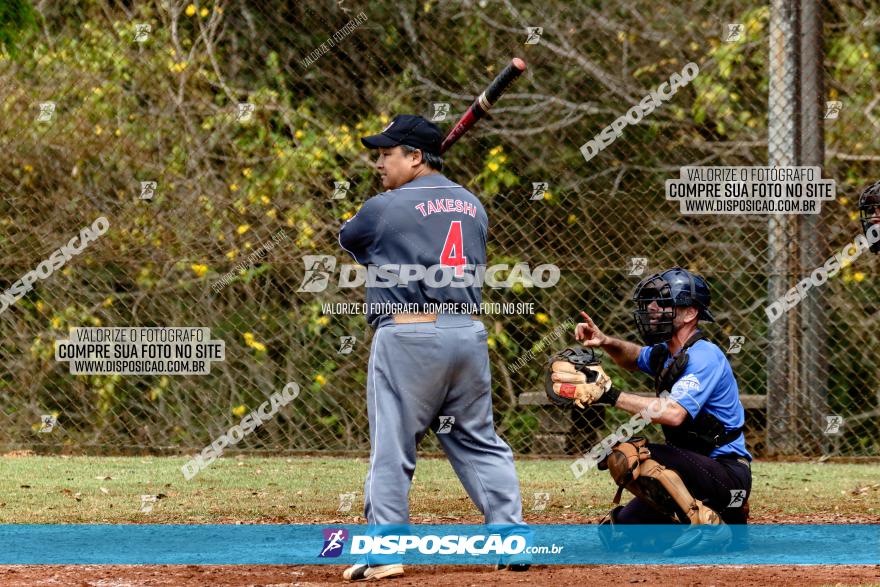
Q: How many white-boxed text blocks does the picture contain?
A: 2